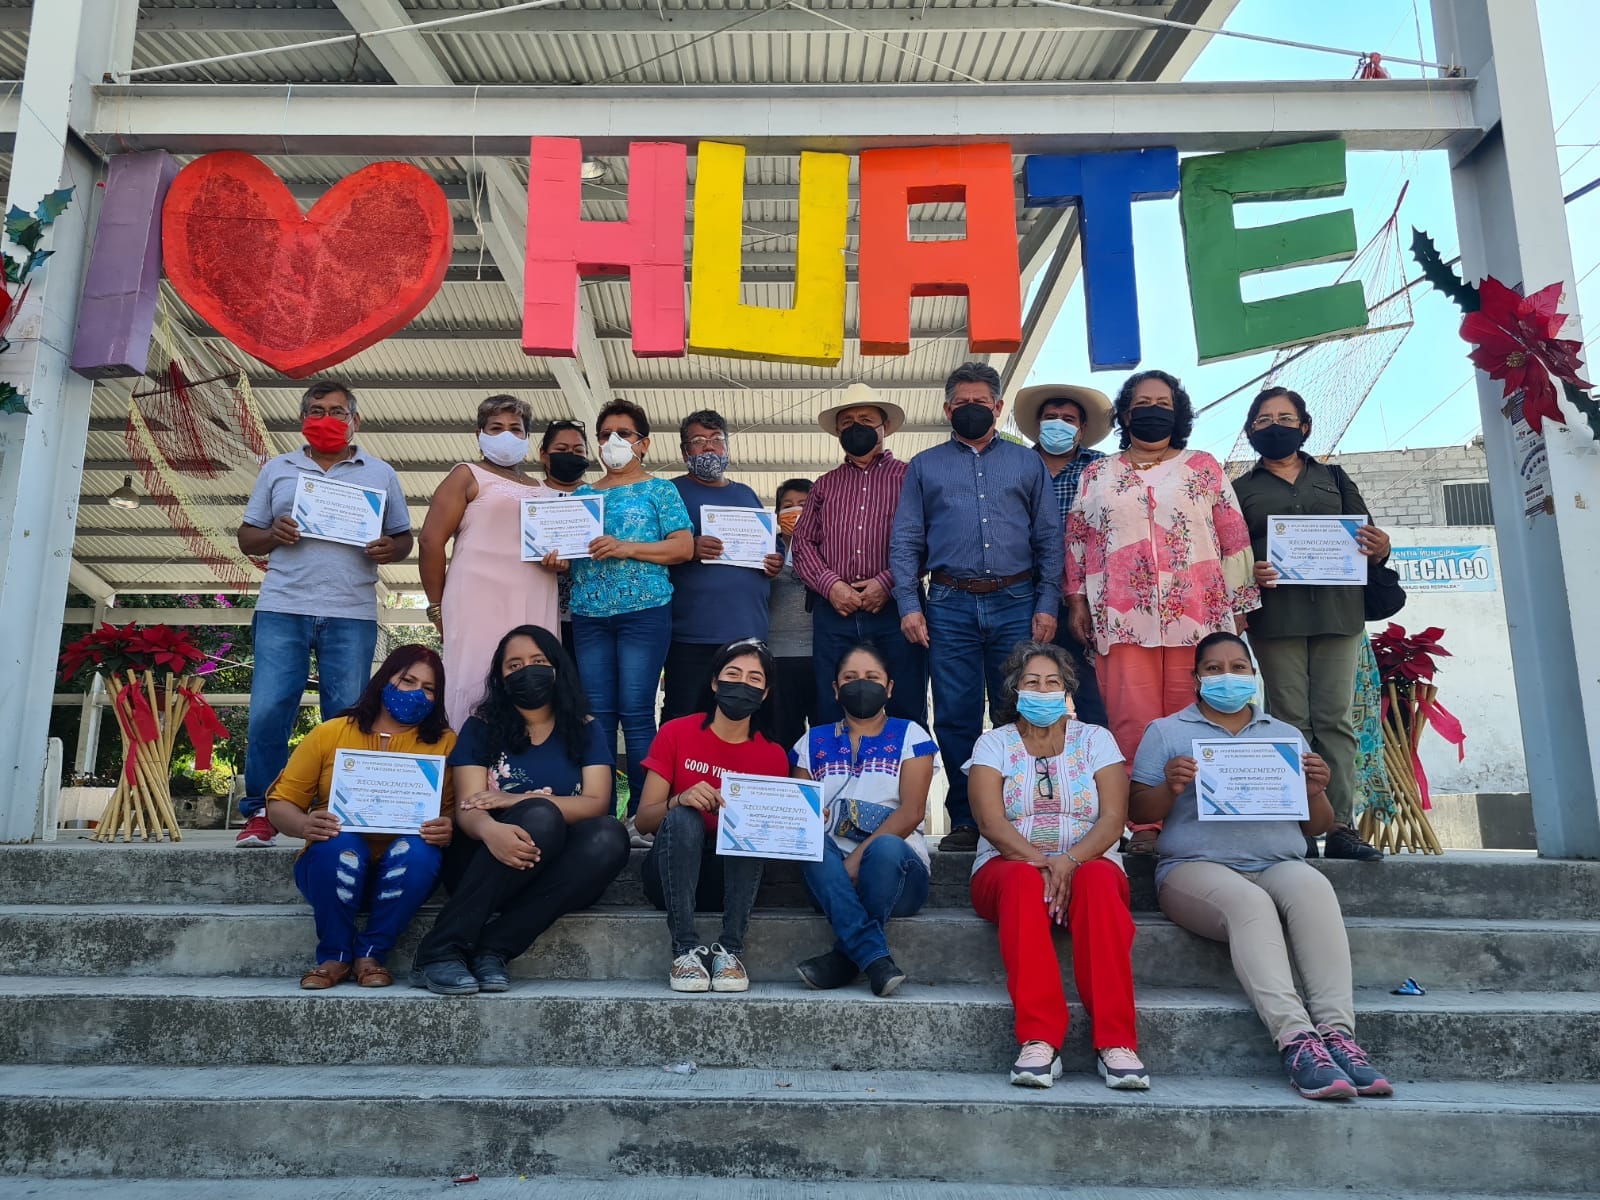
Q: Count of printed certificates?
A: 7